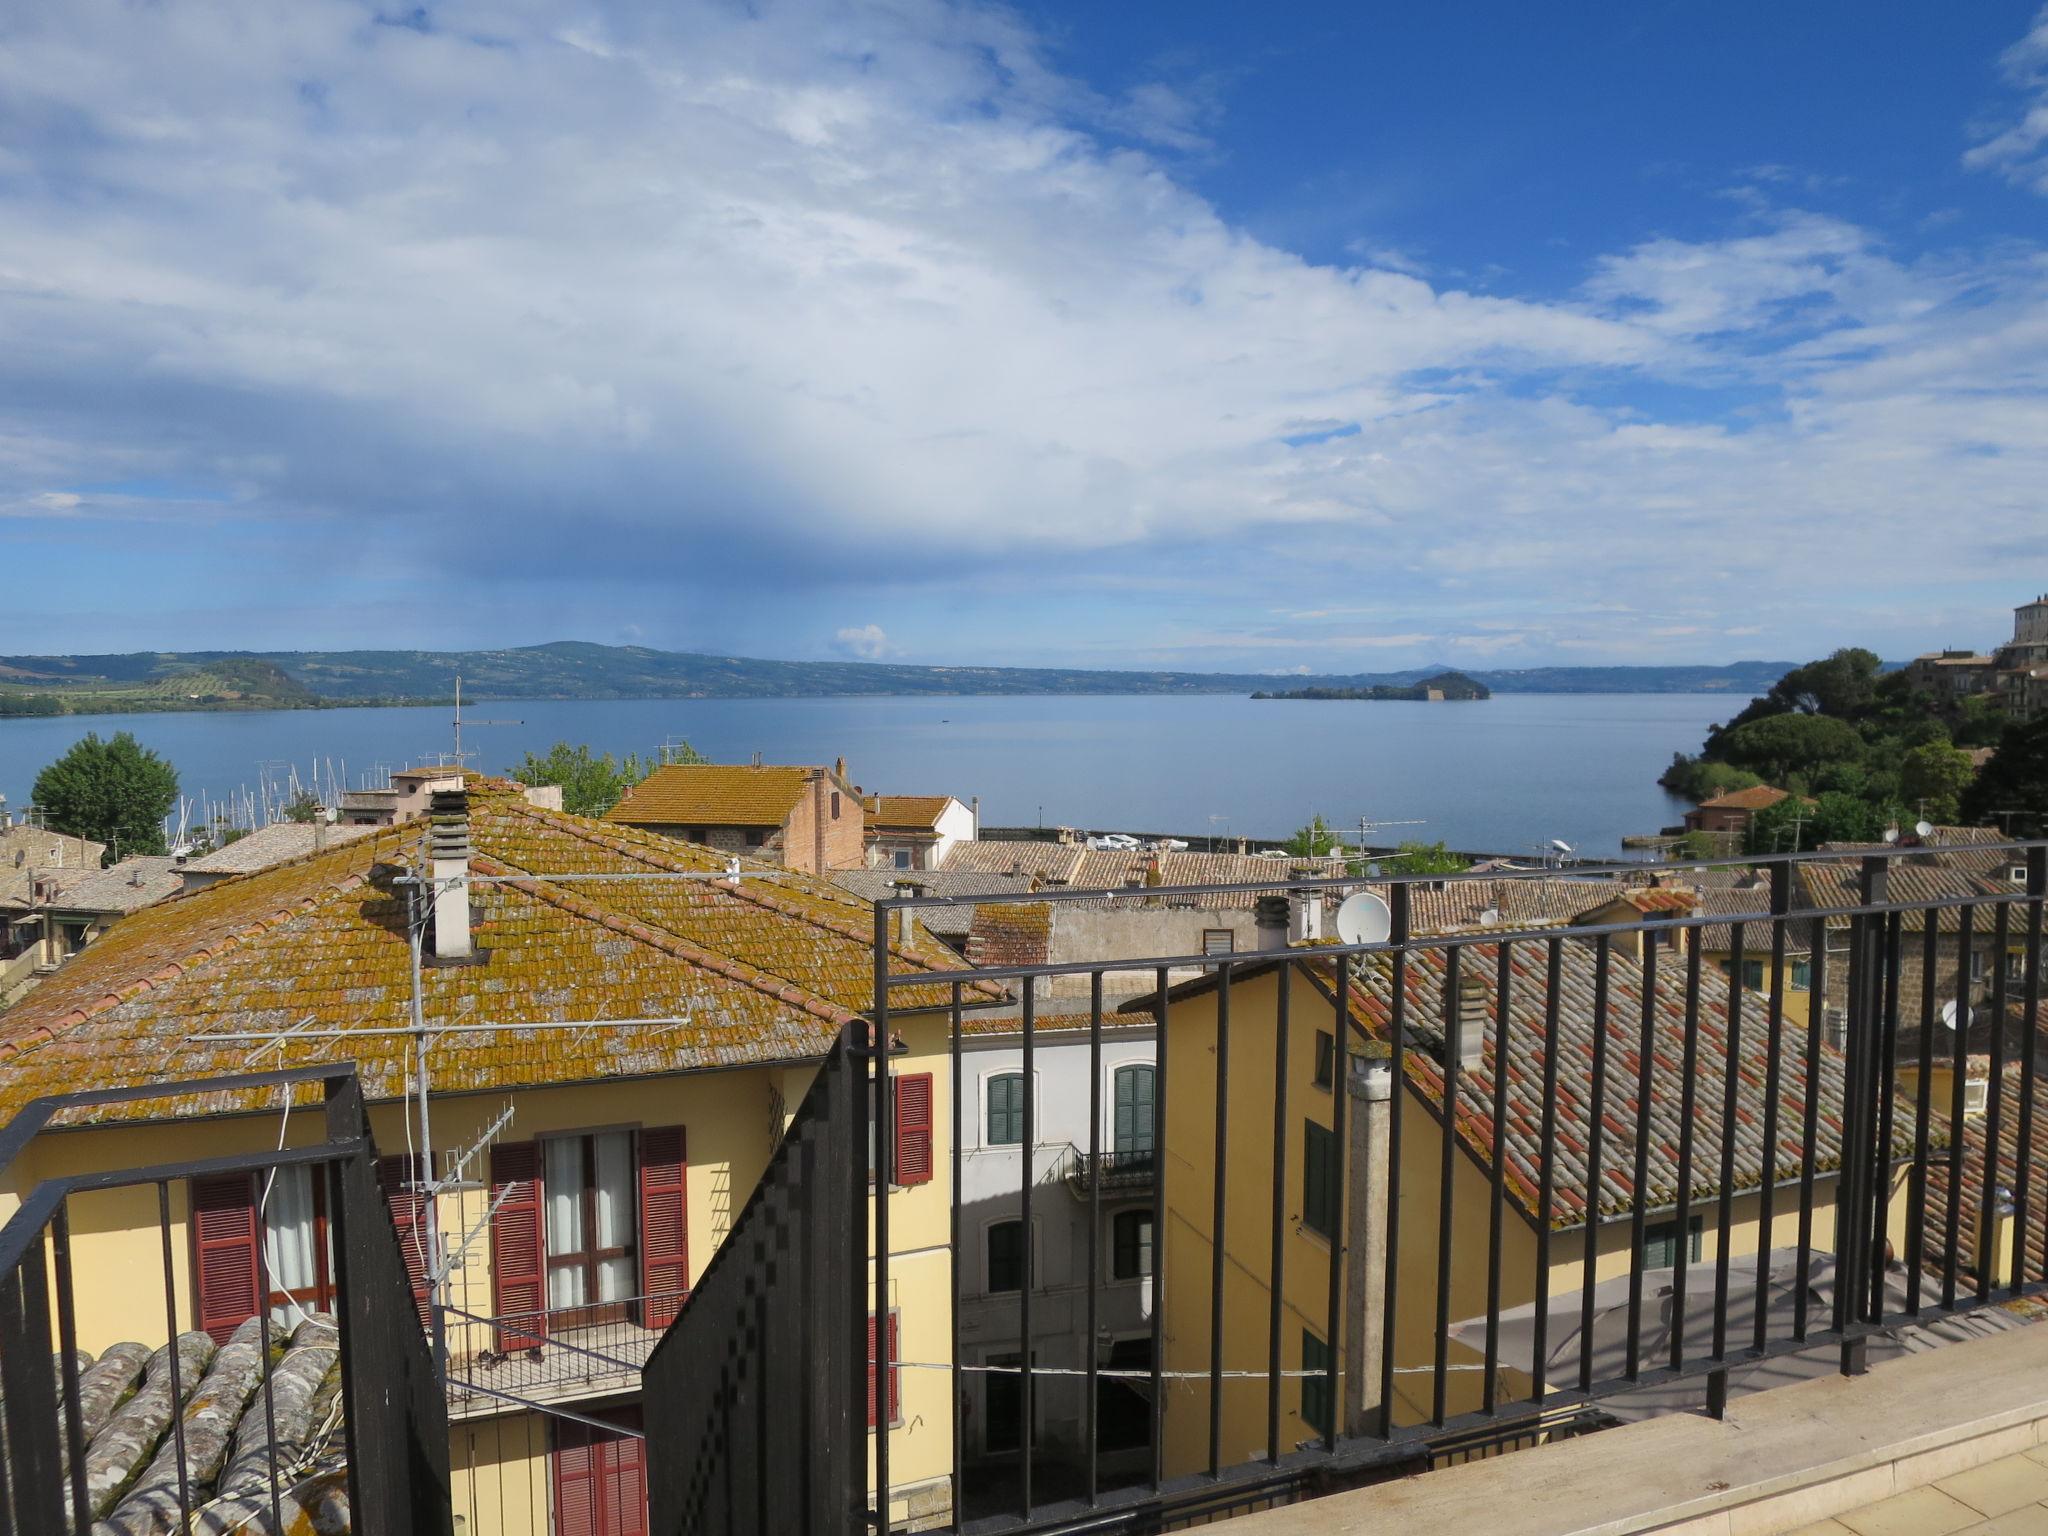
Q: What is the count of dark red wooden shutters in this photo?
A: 8